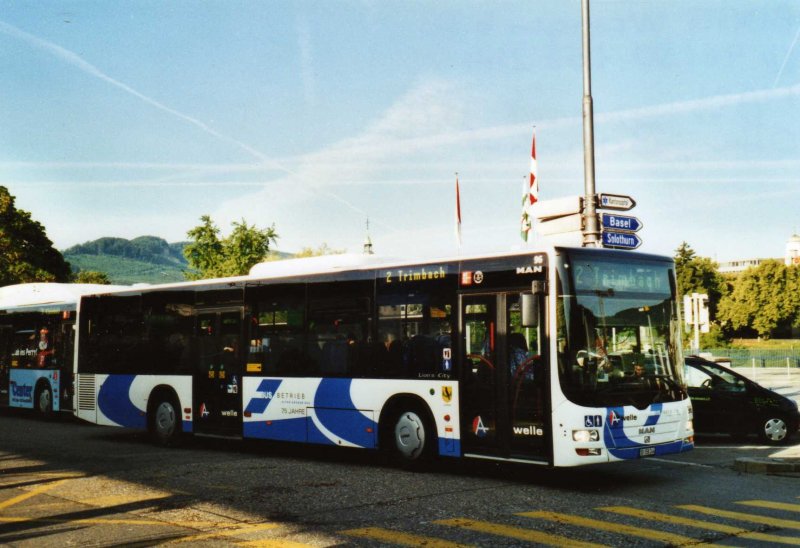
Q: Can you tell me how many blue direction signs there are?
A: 2